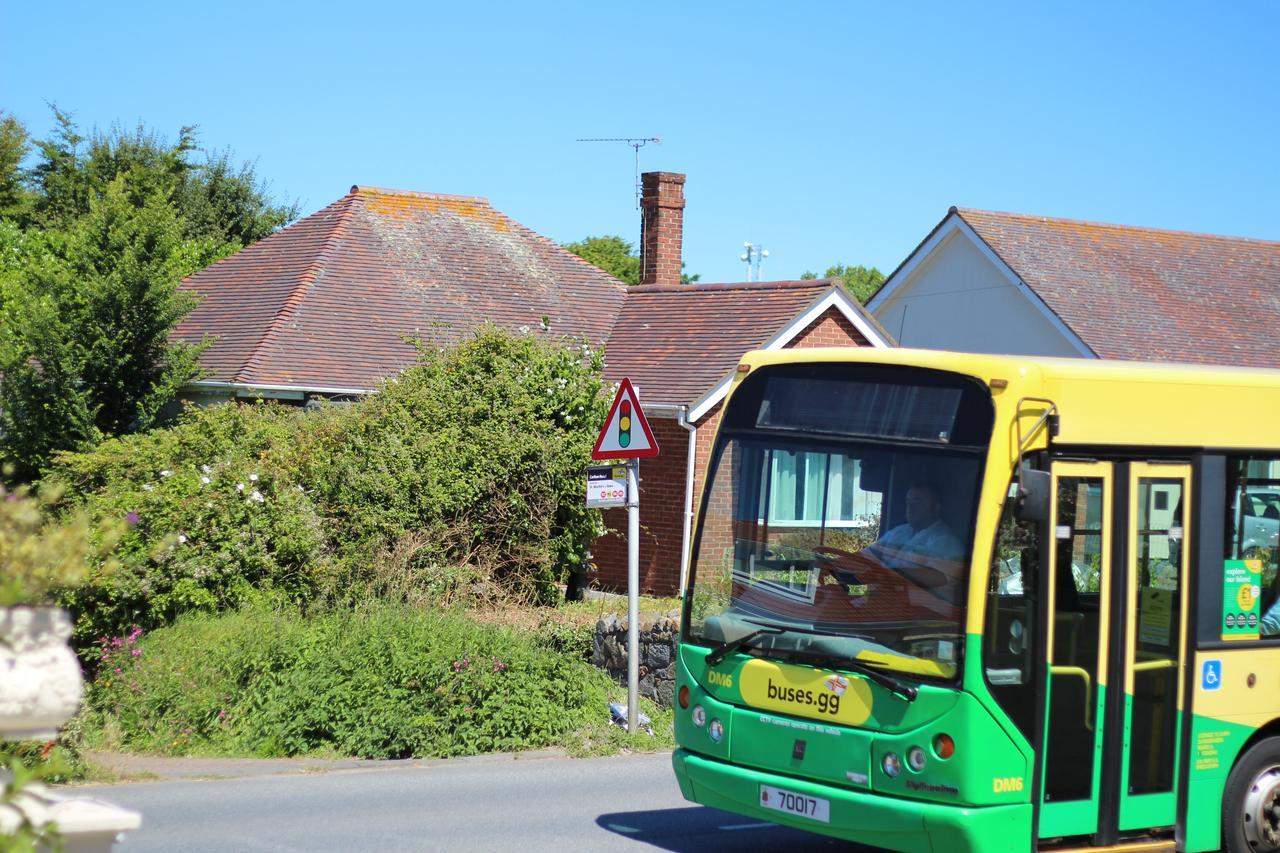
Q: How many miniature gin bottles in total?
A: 0